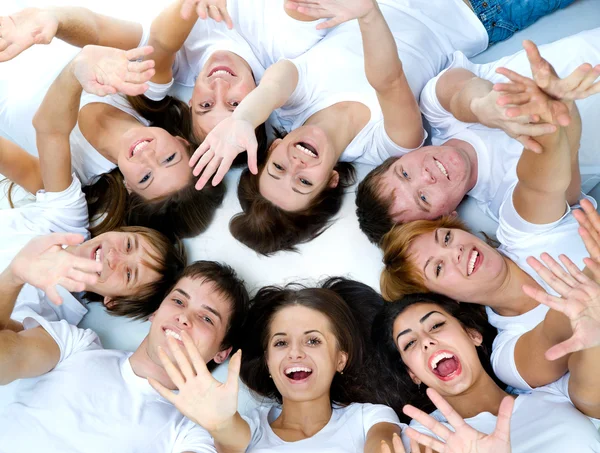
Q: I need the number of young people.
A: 9